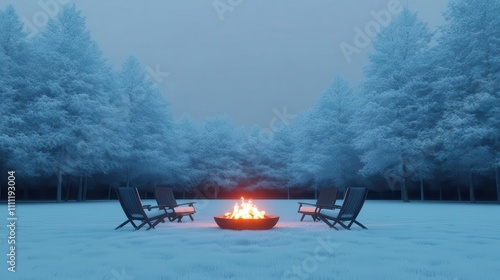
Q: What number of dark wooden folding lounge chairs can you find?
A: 4